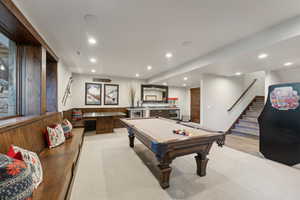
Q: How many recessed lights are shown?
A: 12